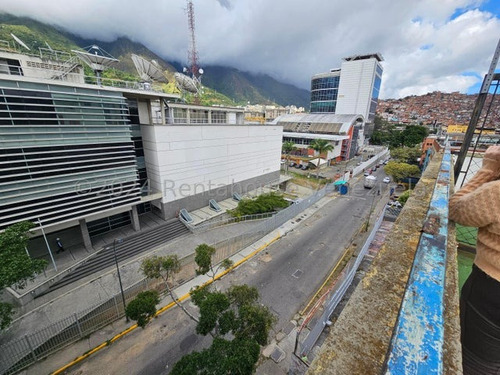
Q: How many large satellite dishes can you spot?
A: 3